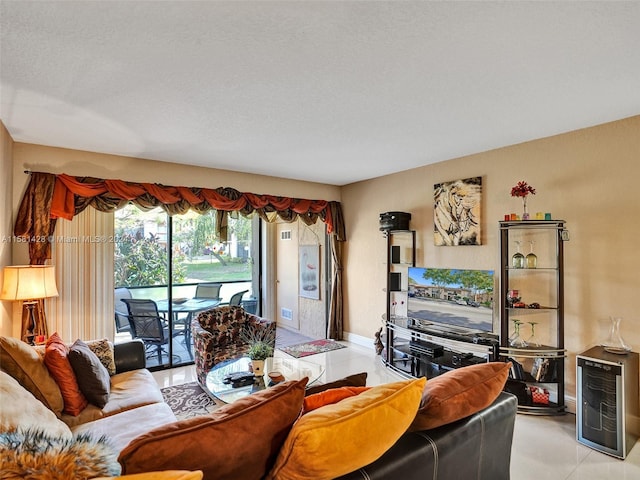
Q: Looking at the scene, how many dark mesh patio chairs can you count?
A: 4